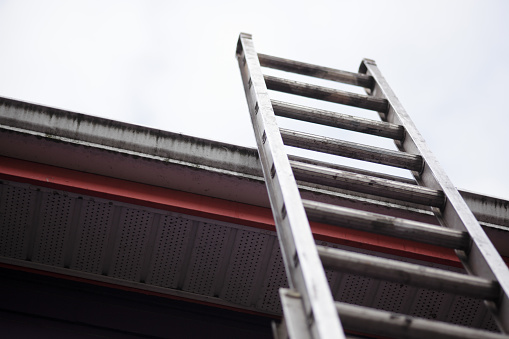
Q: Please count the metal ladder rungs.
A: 8